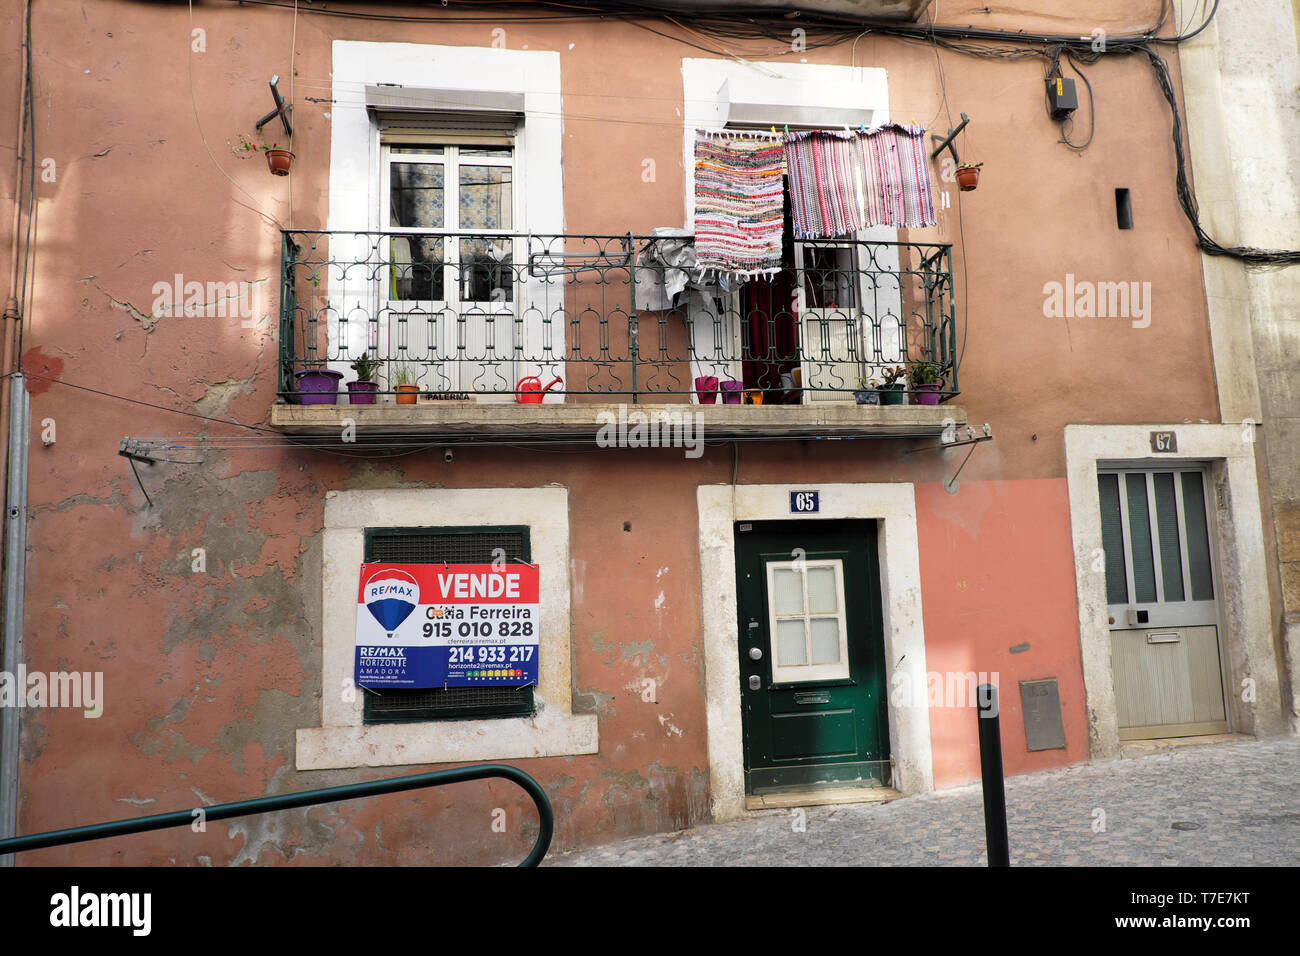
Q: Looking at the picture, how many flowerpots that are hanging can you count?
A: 2